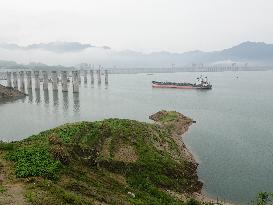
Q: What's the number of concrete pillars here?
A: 13